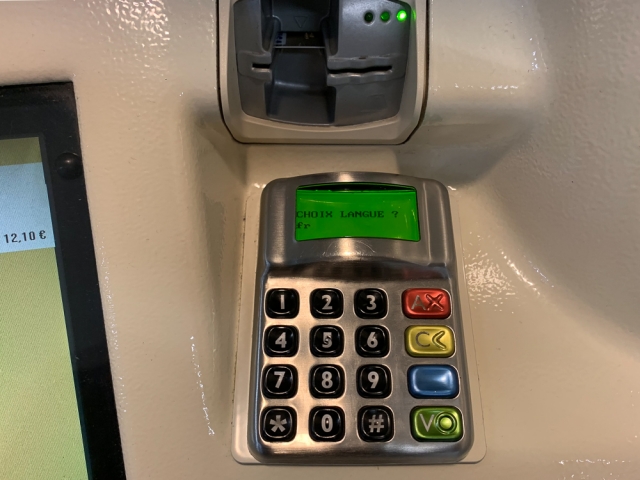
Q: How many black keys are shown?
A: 12